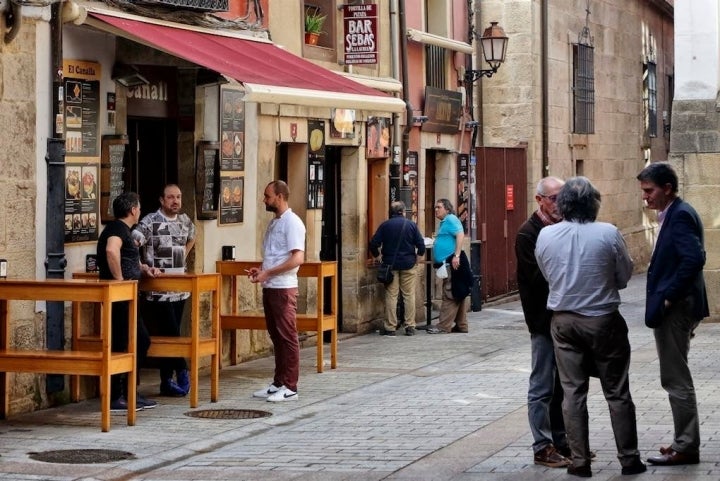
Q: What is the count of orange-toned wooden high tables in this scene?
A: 3